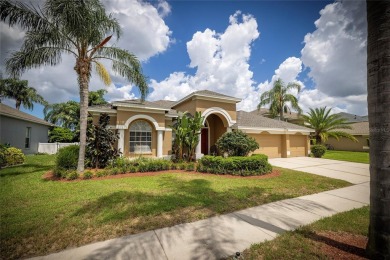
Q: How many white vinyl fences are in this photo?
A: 1